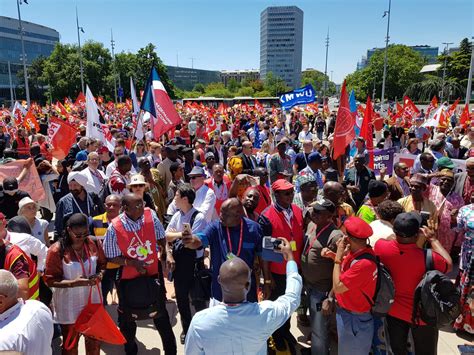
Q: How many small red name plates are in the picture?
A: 0